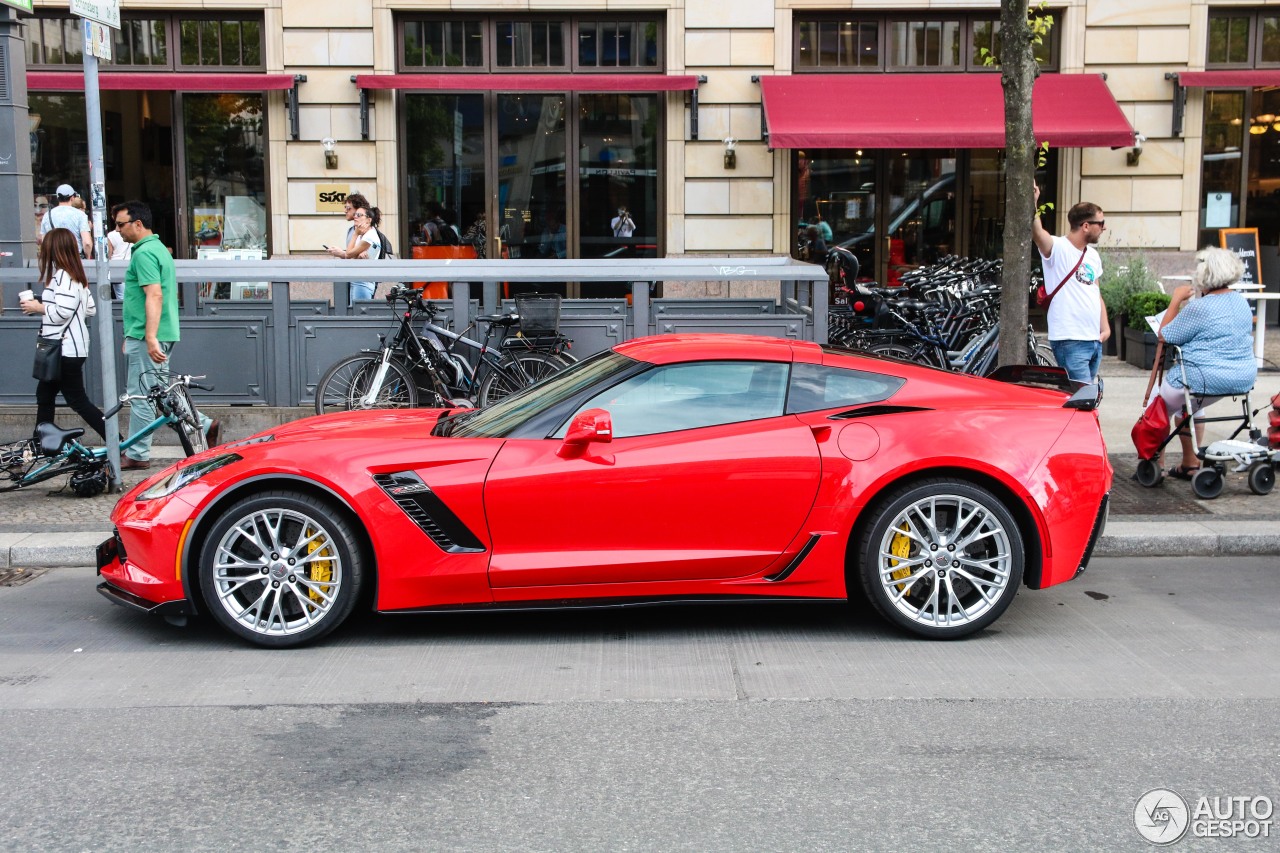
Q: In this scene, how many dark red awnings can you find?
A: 4